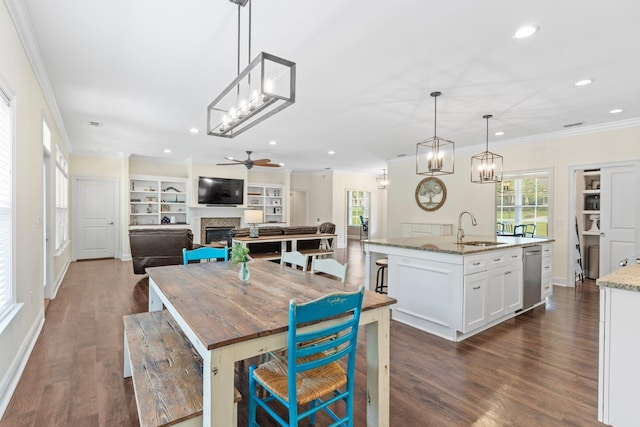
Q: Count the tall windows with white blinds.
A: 2